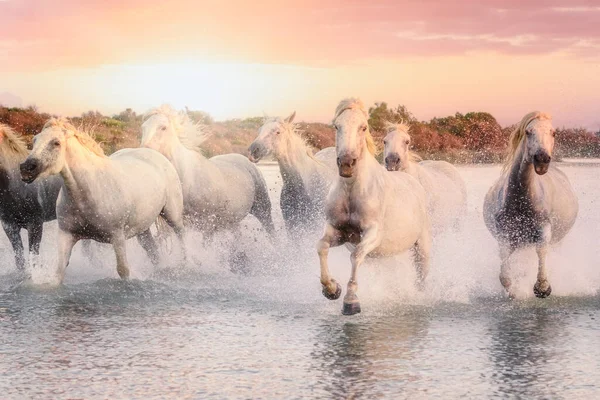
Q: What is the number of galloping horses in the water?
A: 7